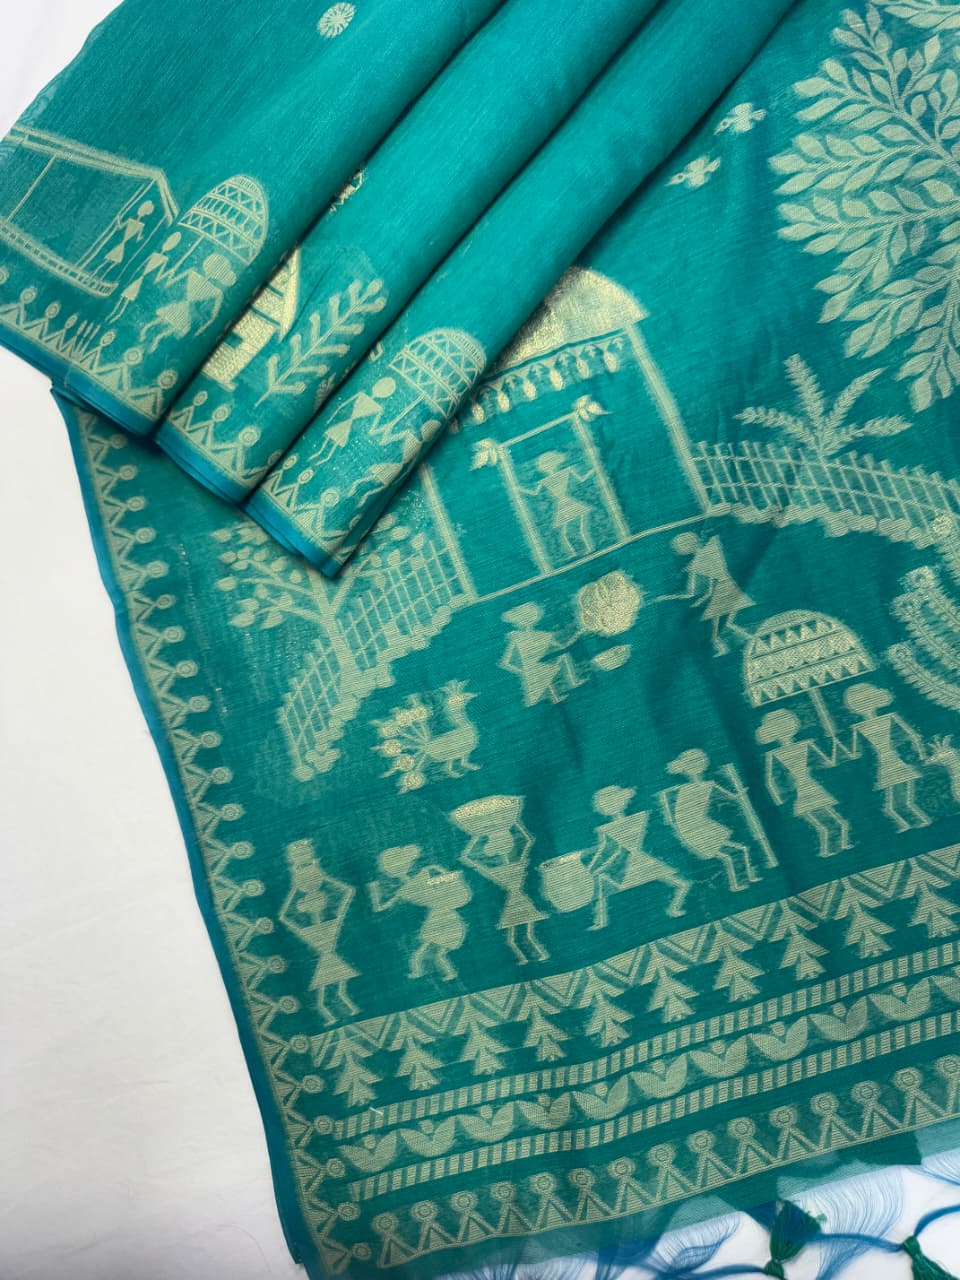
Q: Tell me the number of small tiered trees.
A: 10